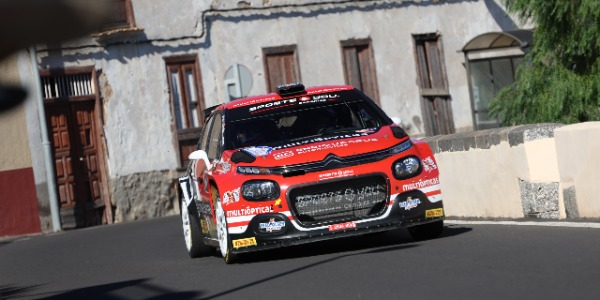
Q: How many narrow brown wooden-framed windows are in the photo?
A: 4